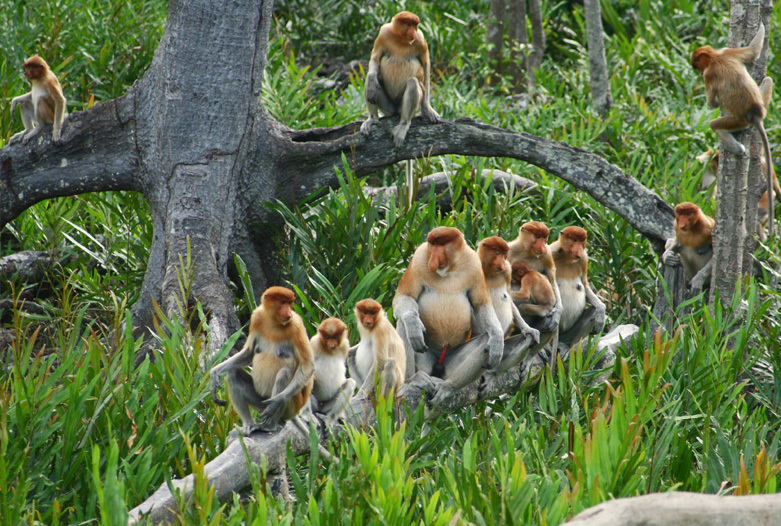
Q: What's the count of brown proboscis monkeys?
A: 13